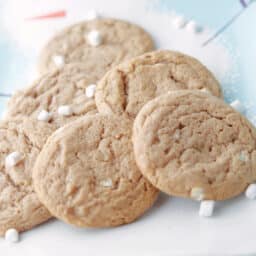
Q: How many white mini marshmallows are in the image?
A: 13